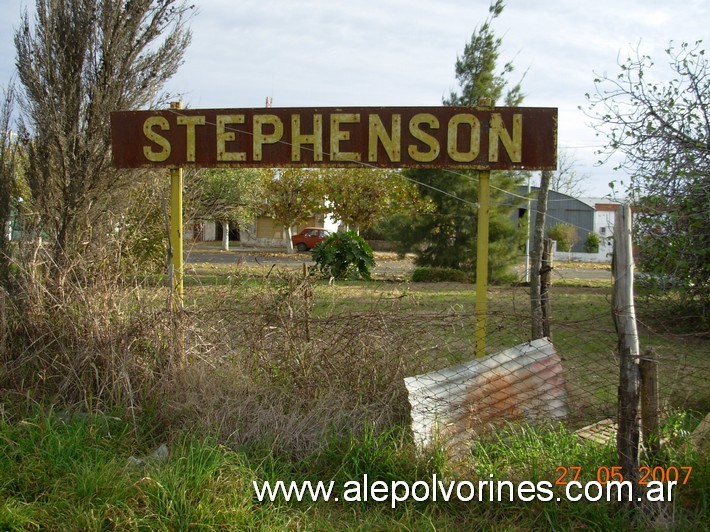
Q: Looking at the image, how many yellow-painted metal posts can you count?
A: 2